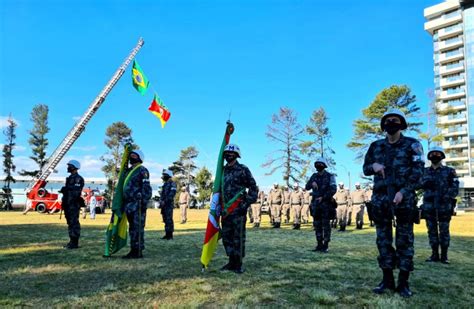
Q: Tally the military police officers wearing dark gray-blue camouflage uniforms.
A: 7